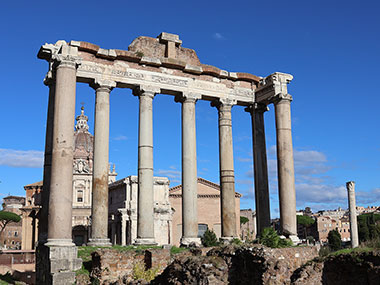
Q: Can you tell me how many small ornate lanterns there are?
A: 1